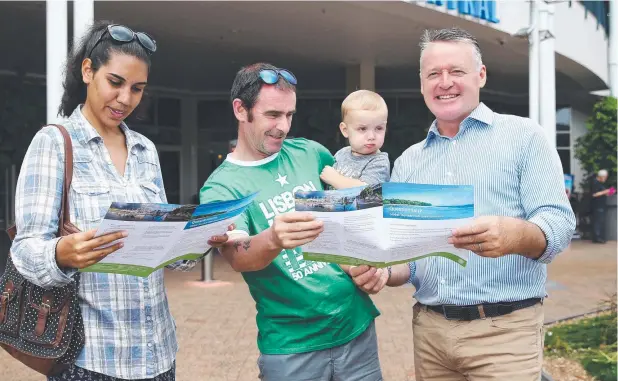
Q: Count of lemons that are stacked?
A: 0